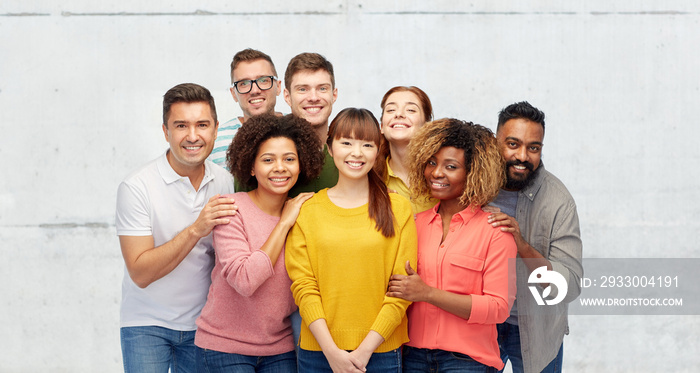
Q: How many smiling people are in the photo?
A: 8